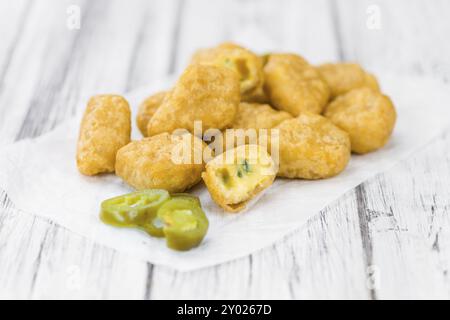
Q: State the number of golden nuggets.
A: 11